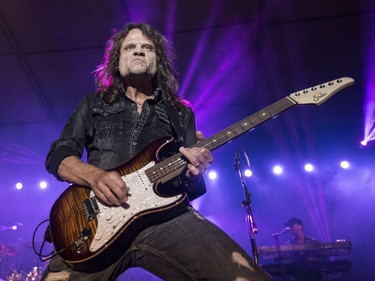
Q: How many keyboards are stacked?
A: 2